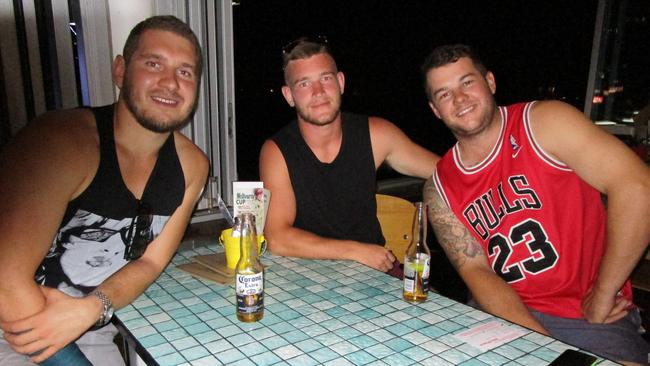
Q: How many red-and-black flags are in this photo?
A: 0